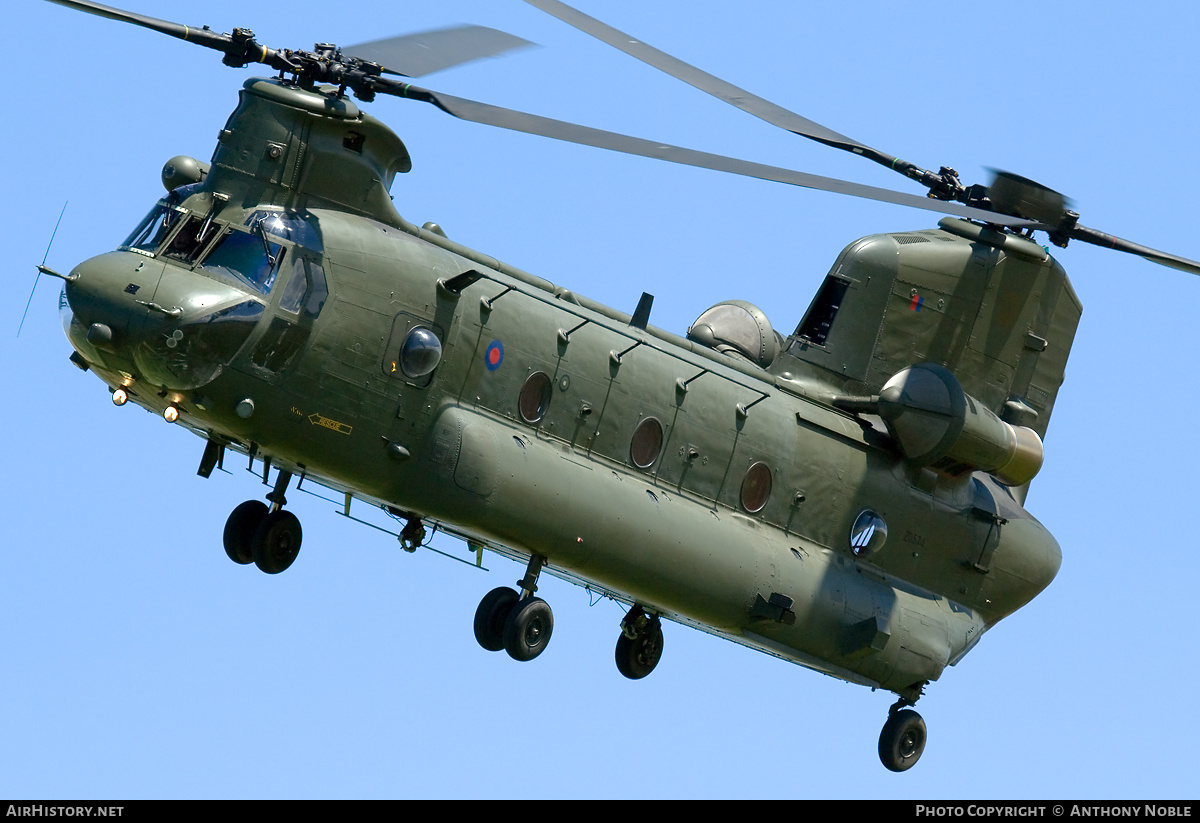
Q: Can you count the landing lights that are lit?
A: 2